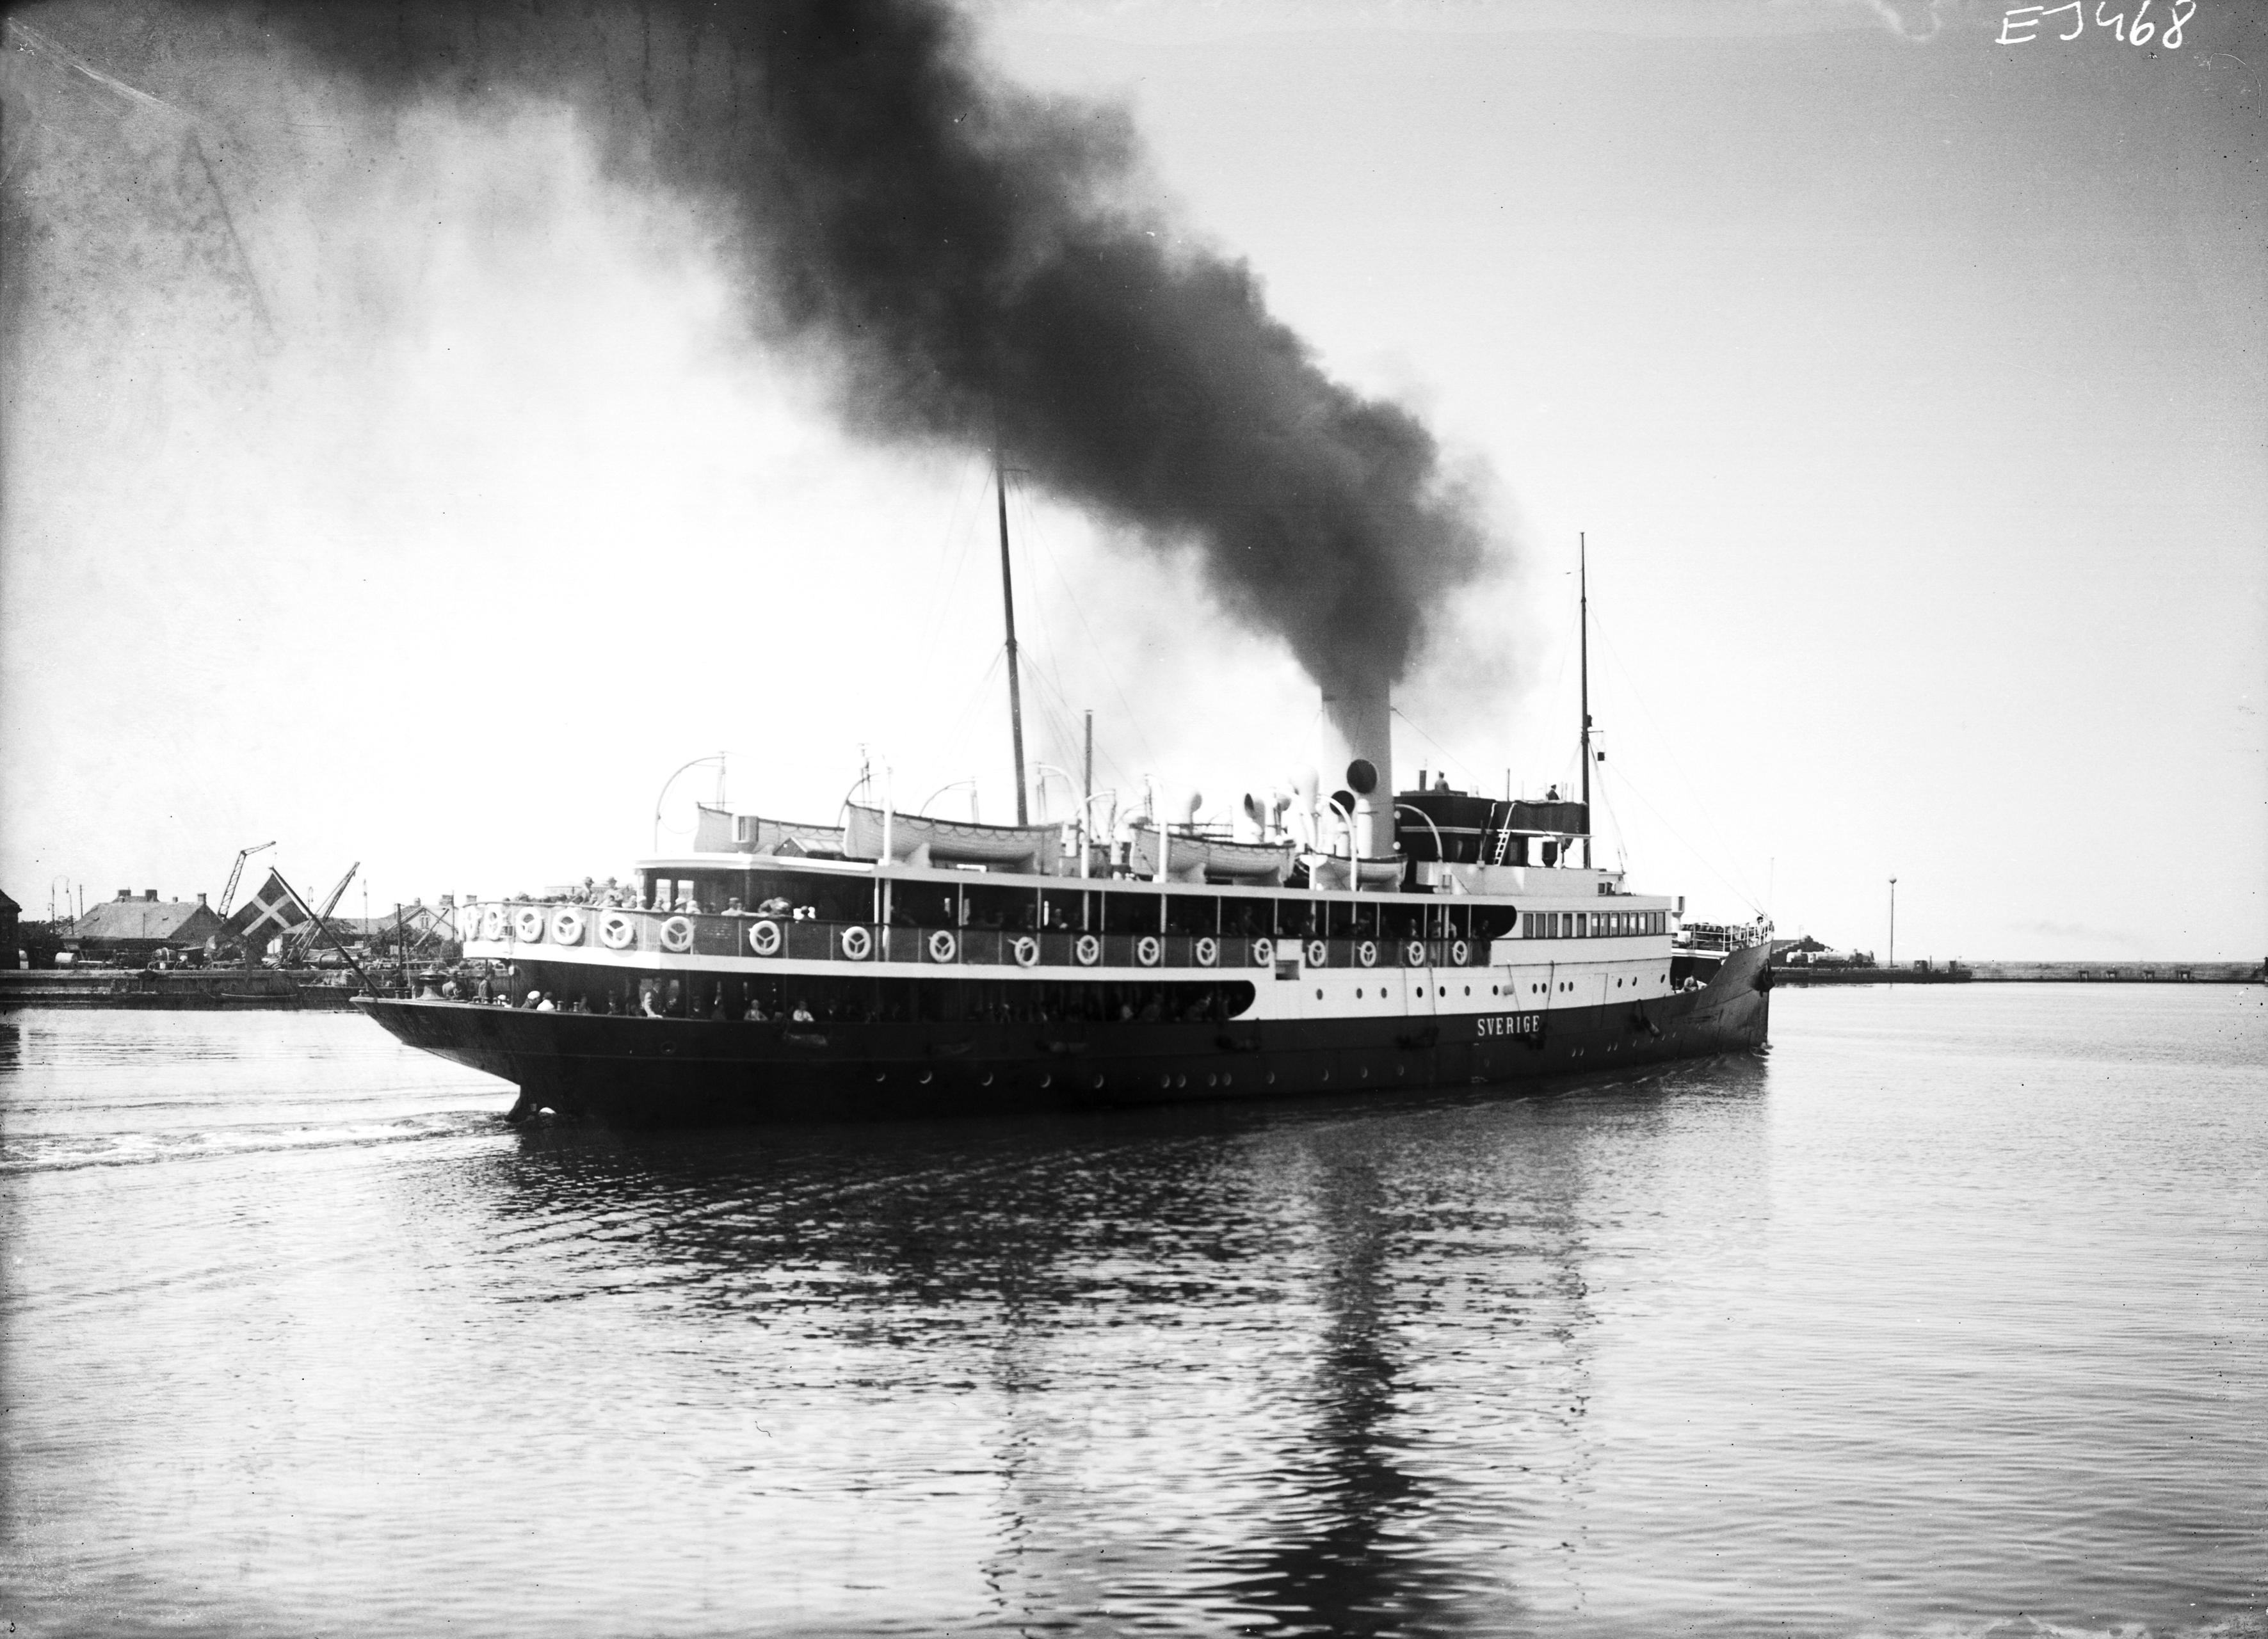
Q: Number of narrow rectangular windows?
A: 13